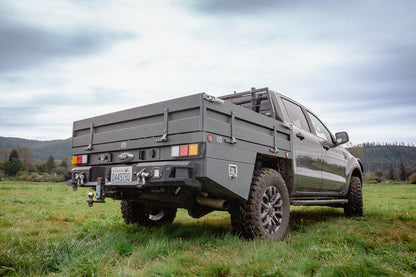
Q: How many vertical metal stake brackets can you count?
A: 4